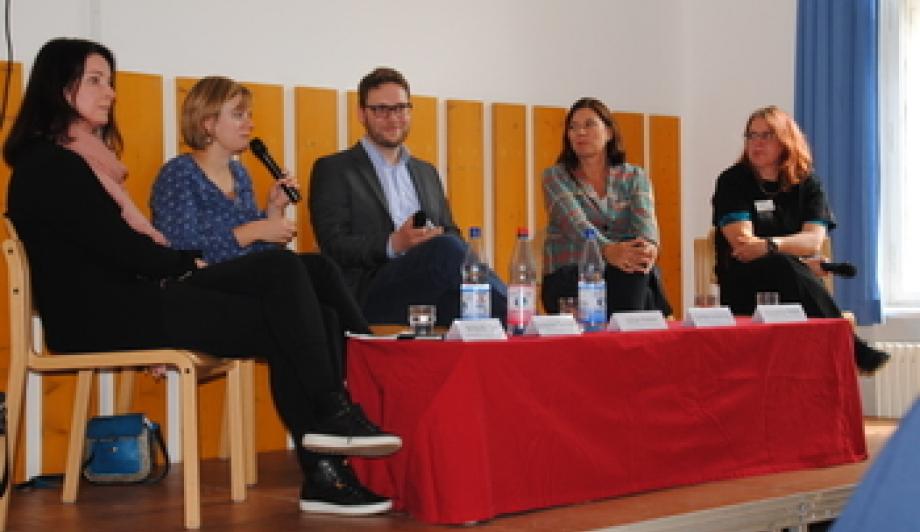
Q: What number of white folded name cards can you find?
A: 5